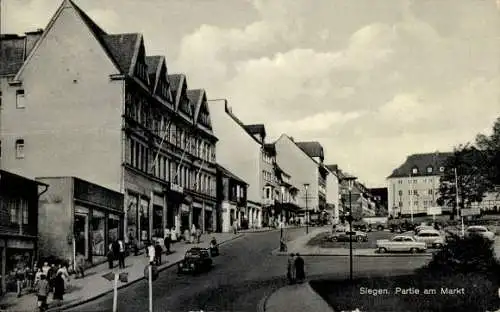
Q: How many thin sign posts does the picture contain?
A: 2